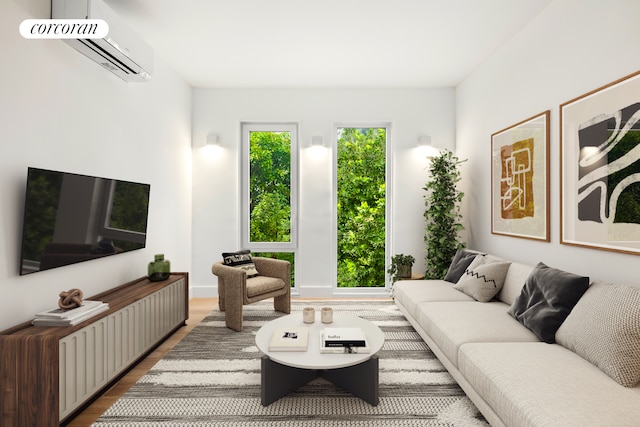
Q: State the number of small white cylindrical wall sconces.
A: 3